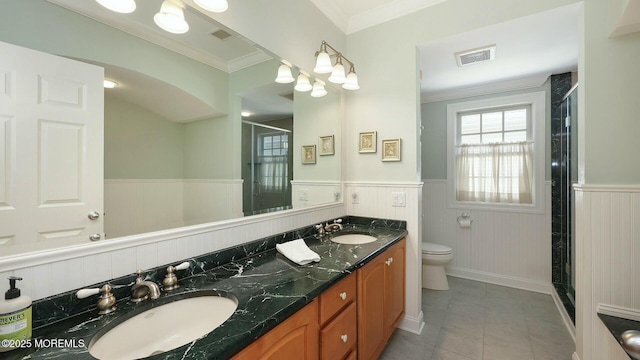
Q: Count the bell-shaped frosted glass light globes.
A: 9